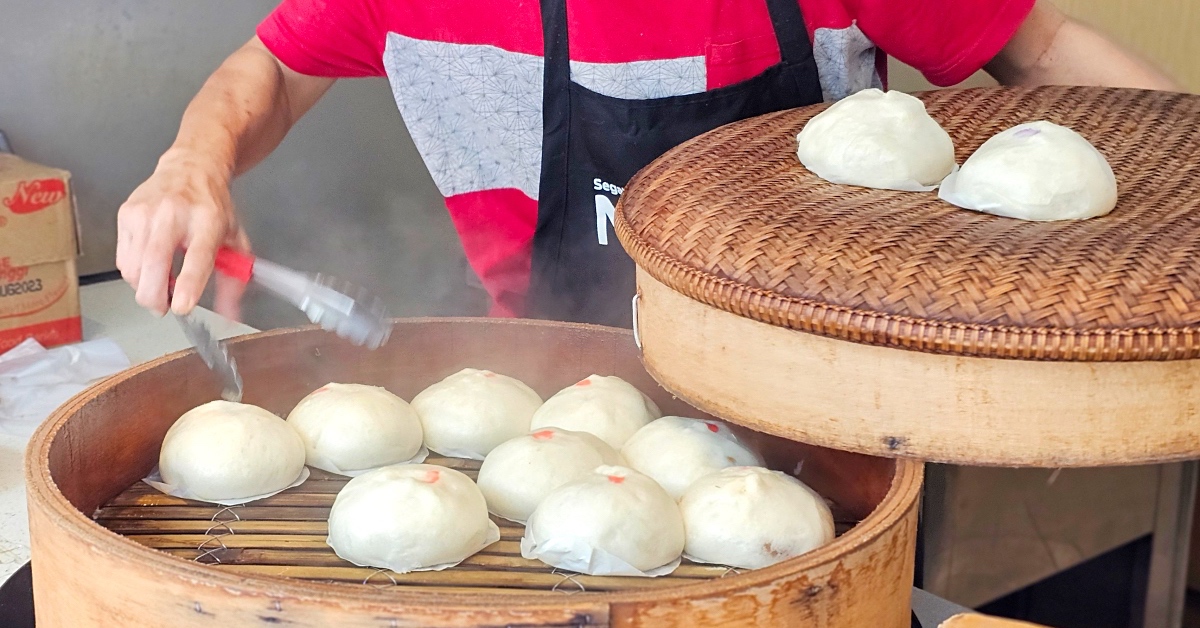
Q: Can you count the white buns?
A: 11